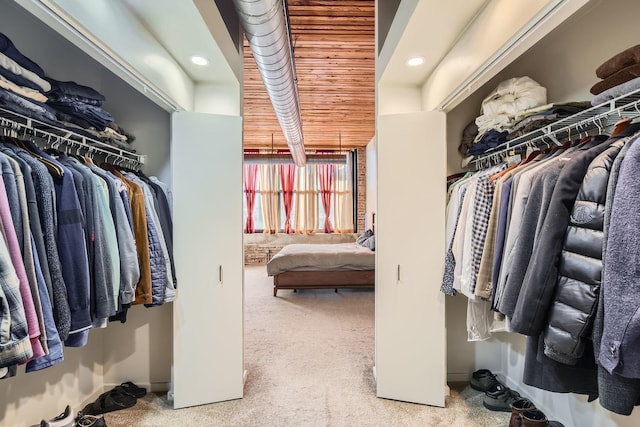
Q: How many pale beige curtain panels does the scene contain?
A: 3